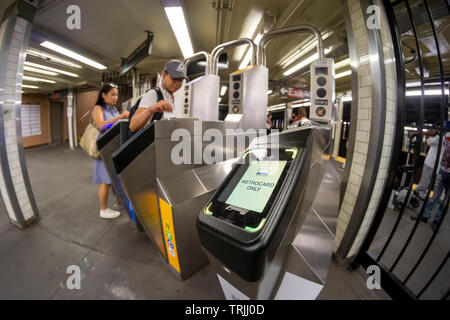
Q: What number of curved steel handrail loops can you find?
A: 3